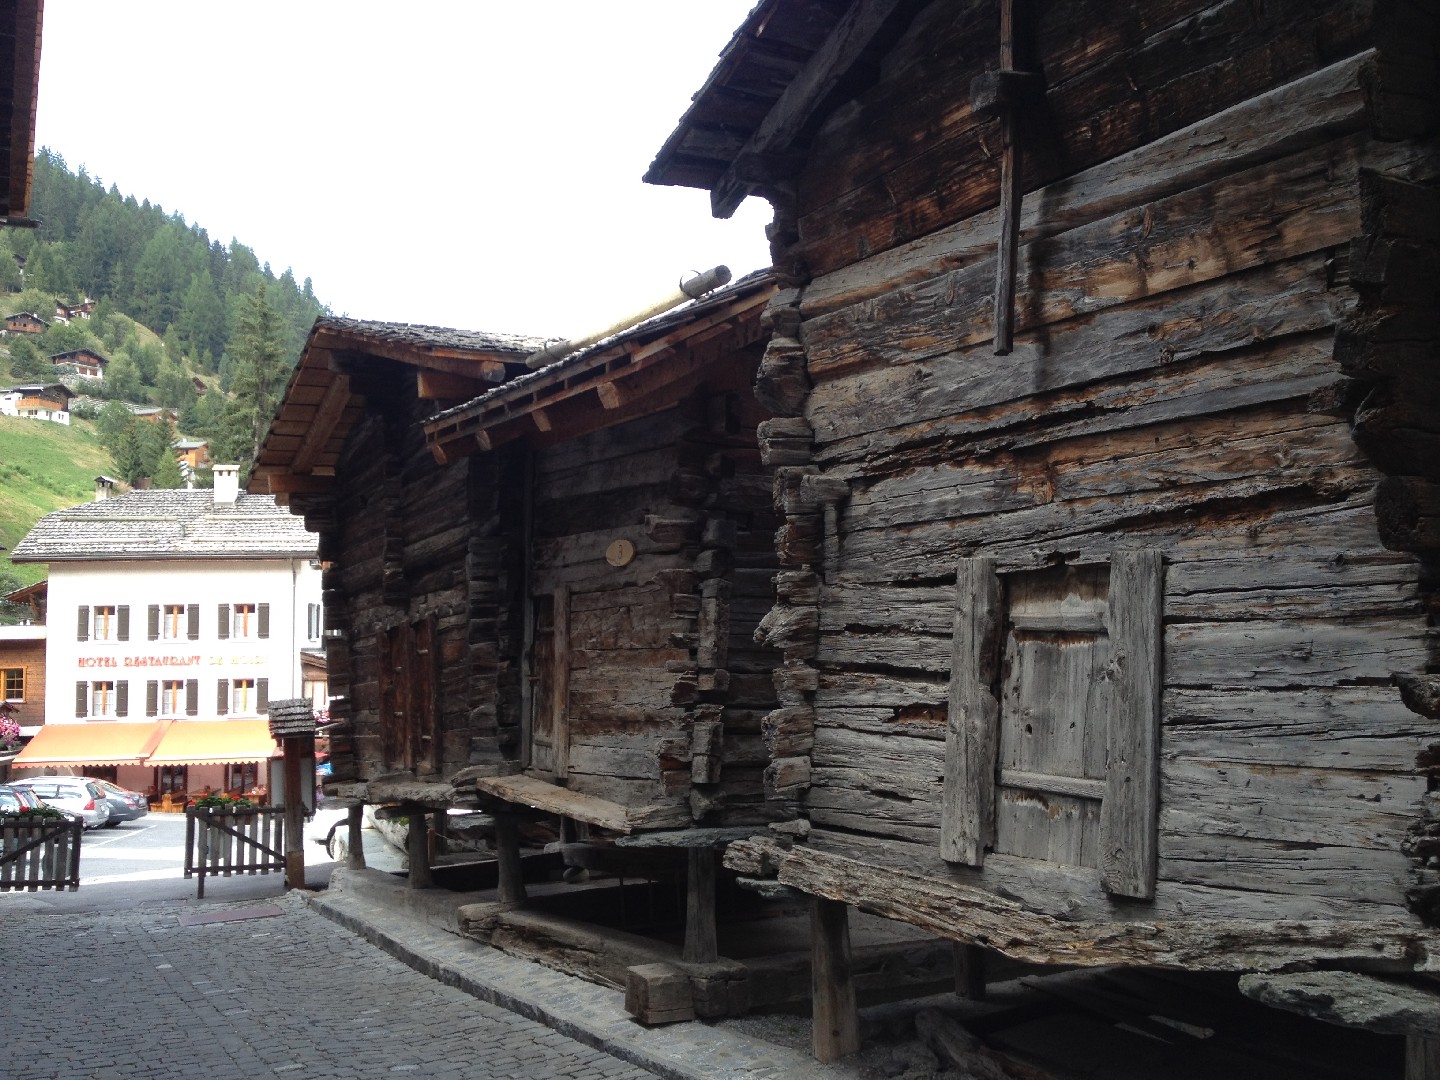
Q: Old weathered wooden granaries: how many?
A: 3